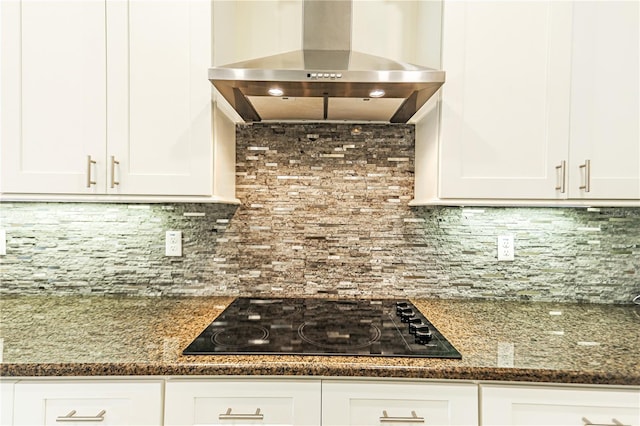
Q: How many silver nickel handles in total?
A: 8